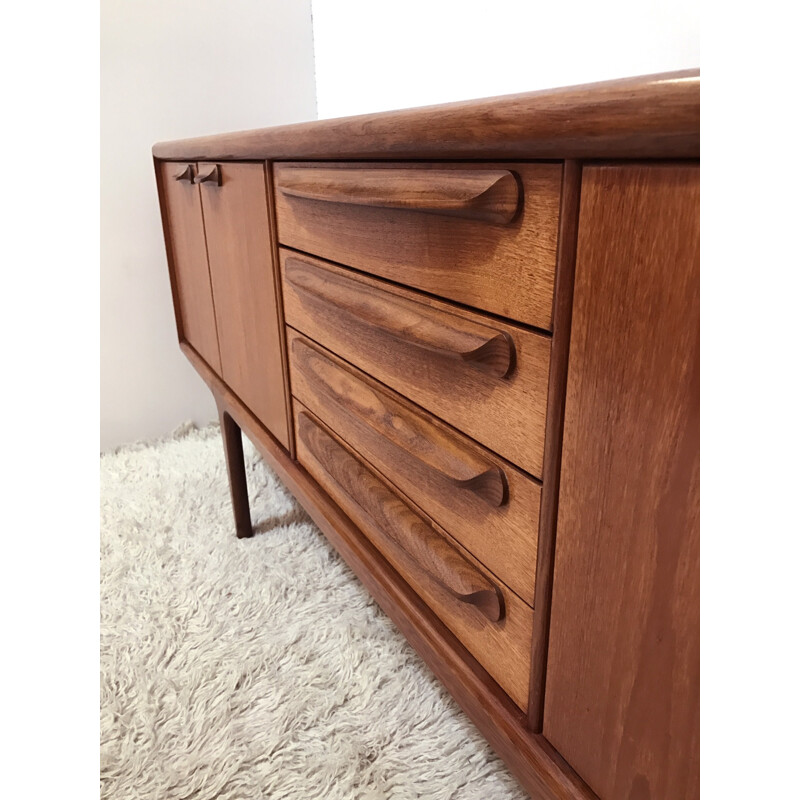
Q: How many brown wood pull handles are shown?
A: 6